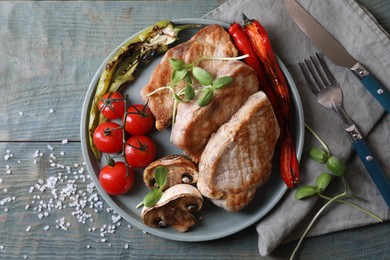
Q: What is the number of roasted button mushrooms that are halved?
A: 2